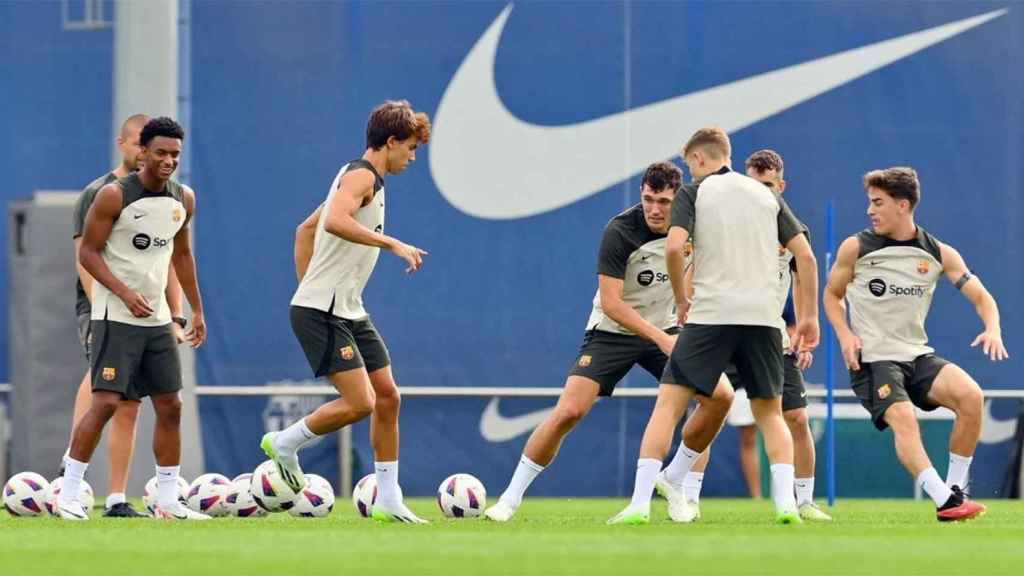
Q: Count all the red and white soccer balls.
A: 9